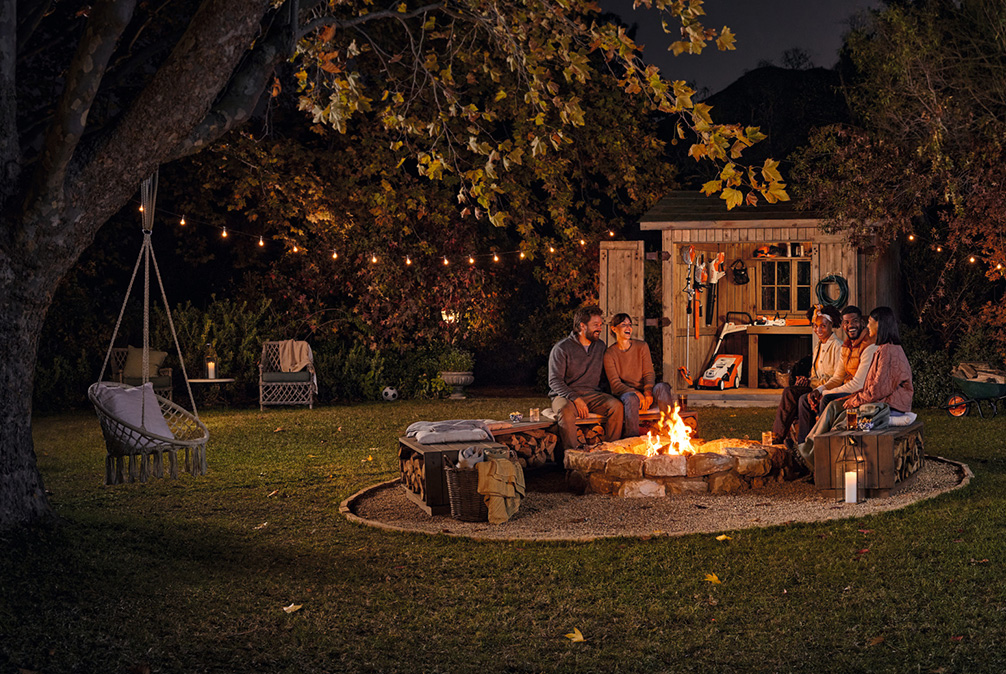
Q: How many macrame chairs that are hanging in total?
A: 1